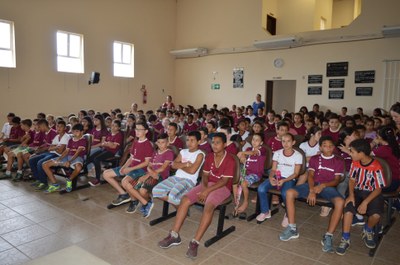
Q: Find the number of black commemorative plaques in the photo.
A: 7